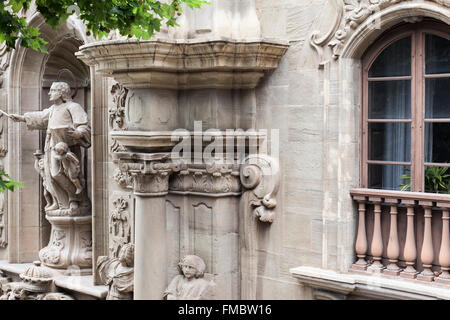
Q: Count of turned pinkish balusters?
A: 6